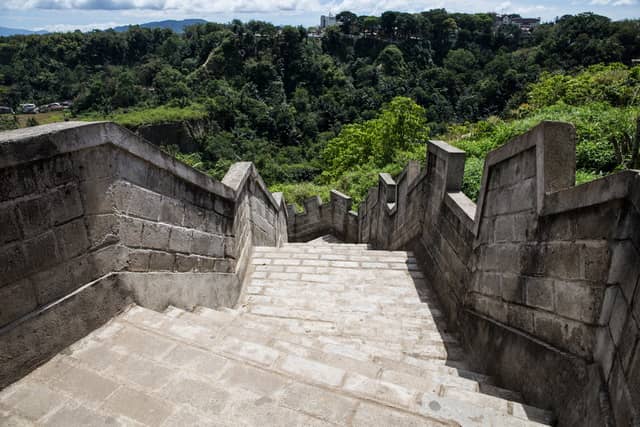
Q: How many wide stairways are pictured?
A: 1